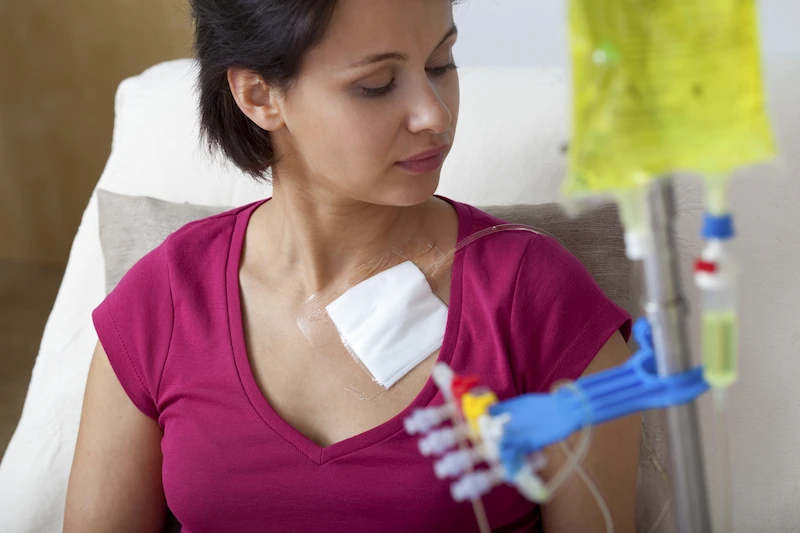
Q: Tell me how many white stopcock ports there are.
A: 4